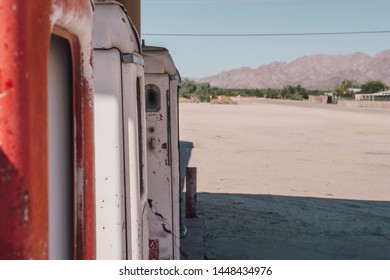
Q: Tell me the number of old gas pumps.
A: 3